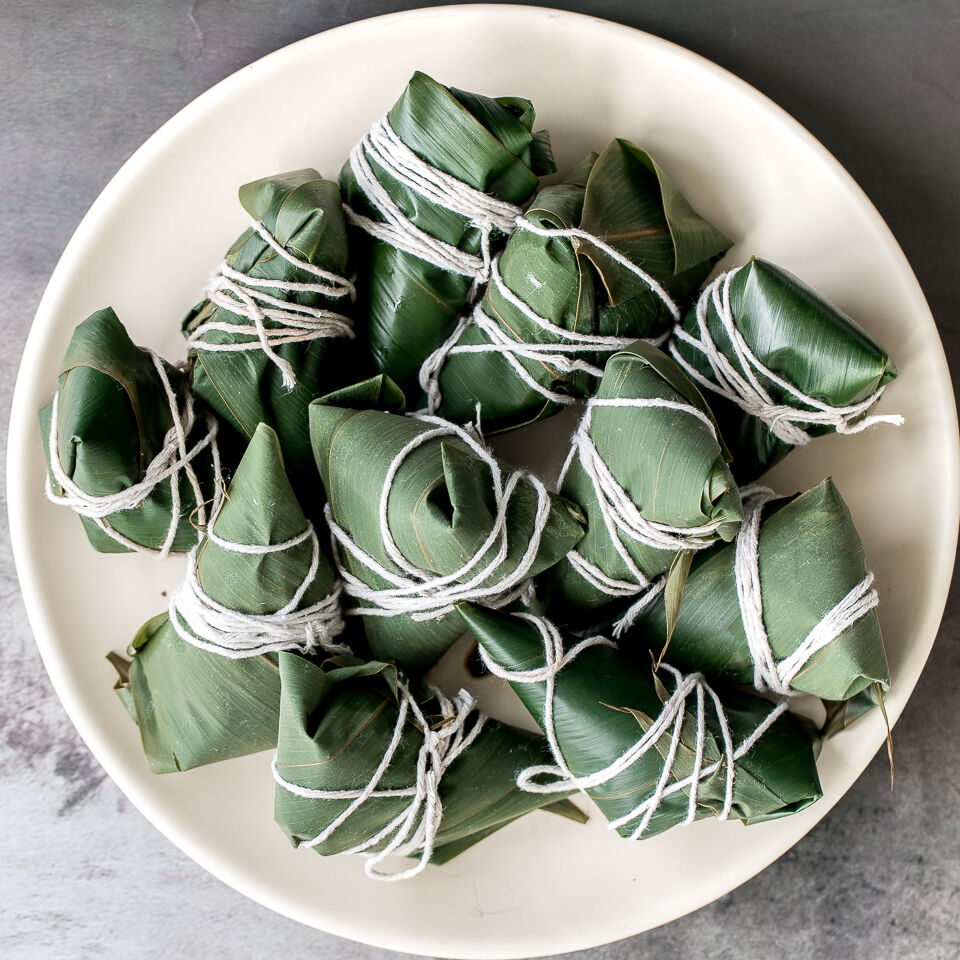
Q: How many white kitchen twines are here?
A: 11